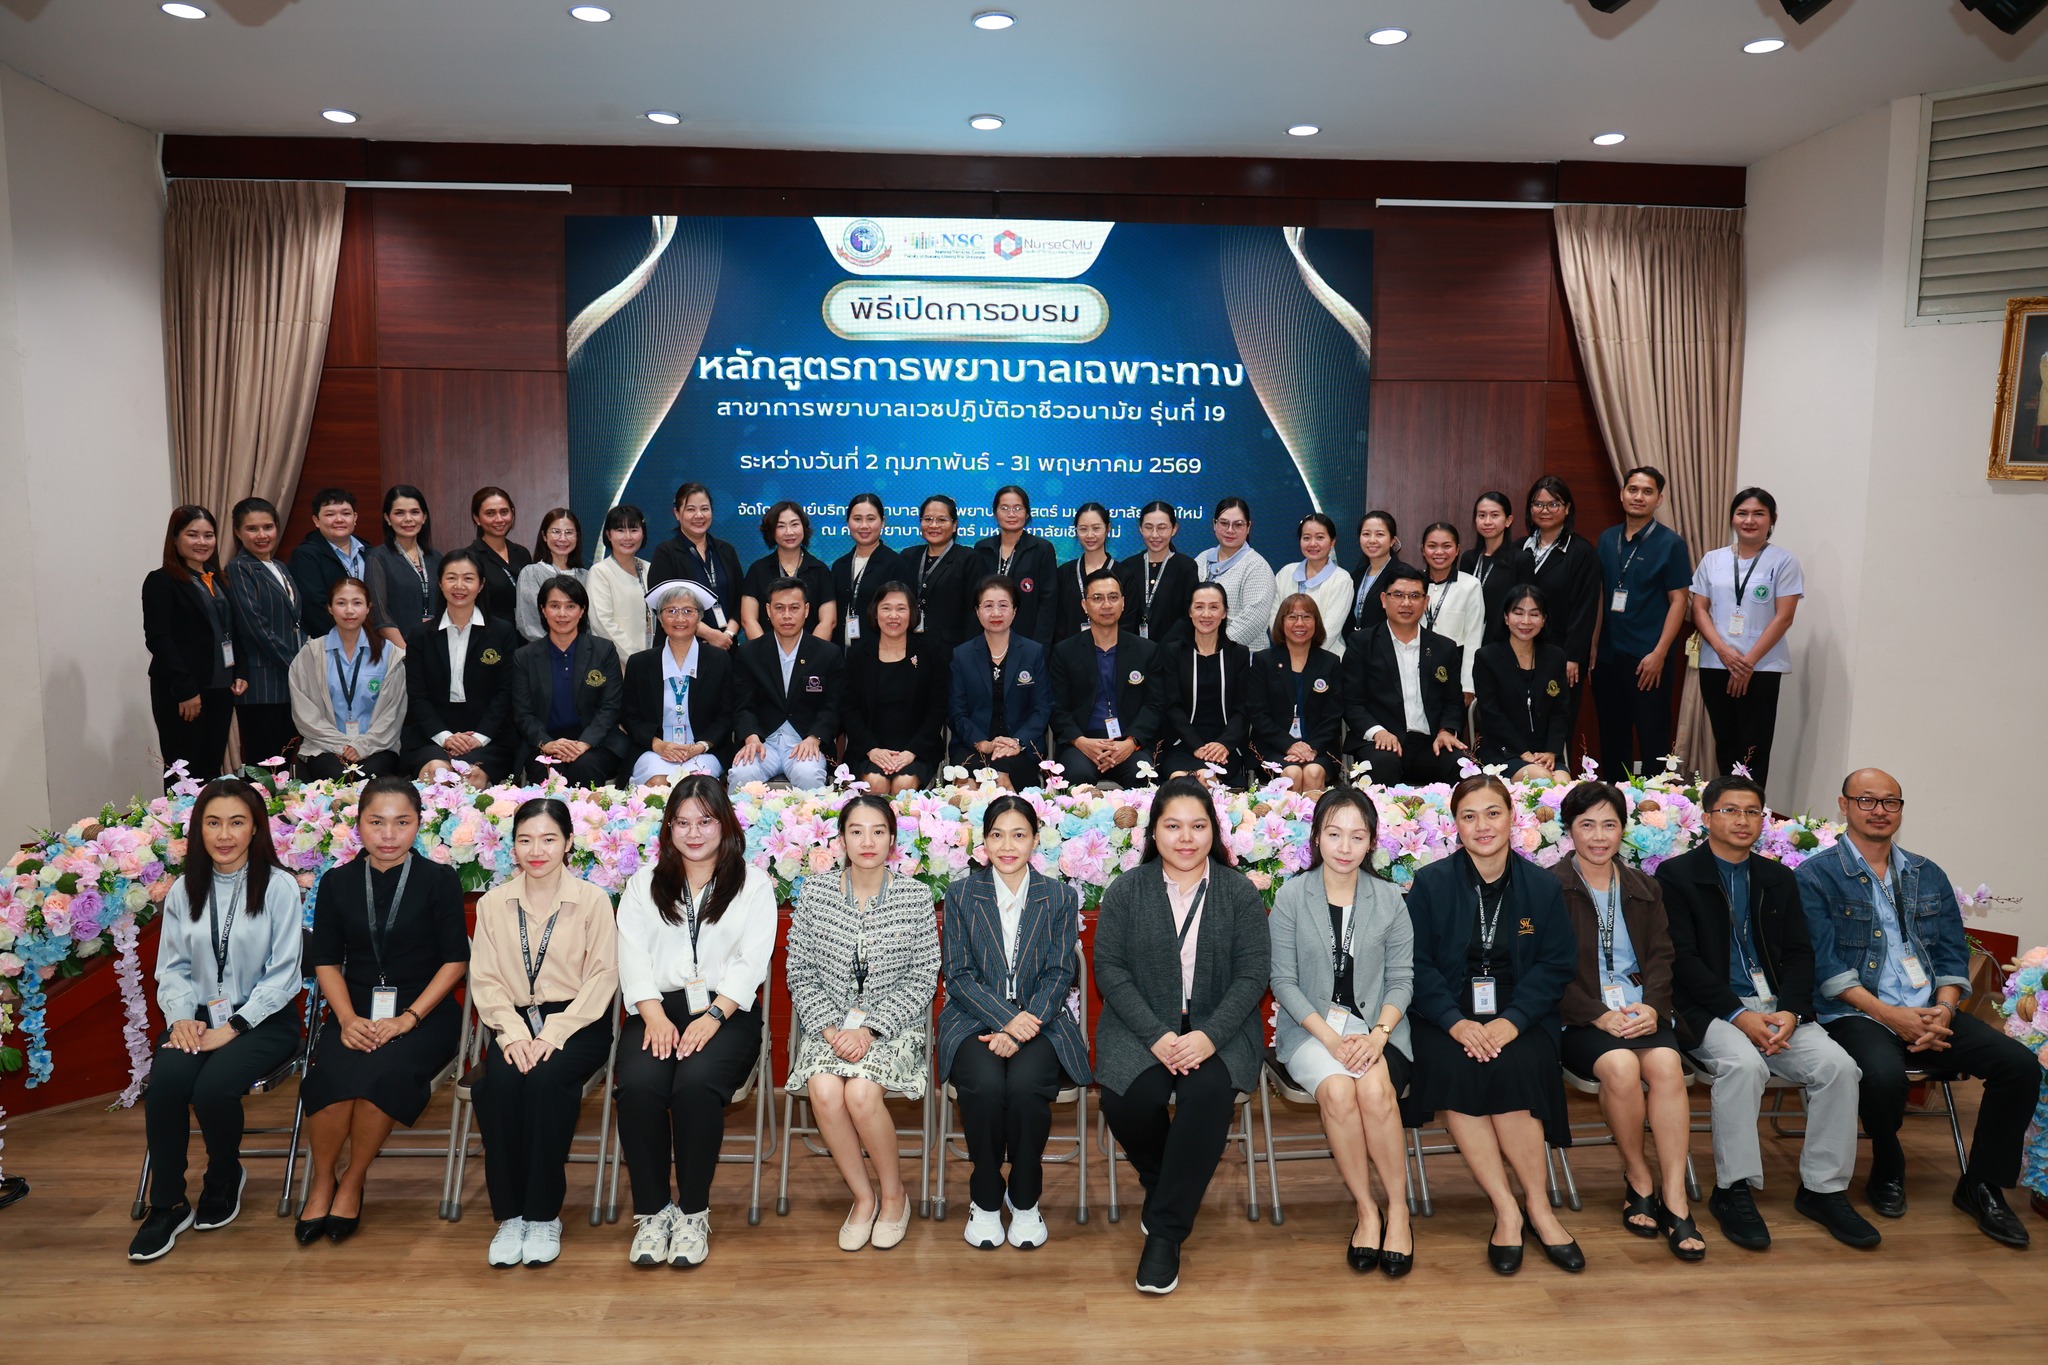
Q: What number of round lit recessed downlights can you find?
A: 10